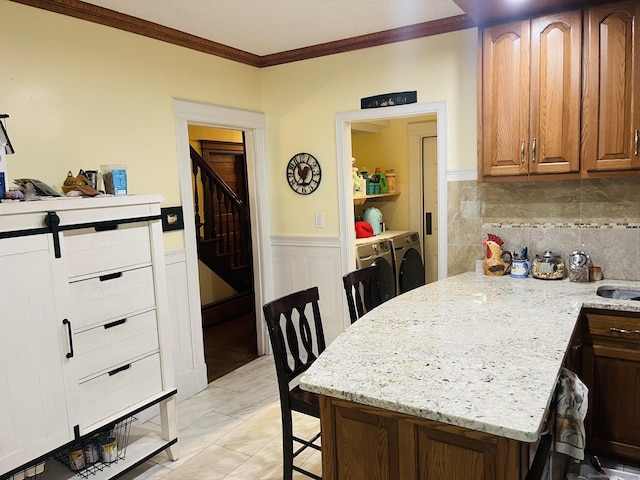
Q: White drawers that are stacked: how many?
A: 4